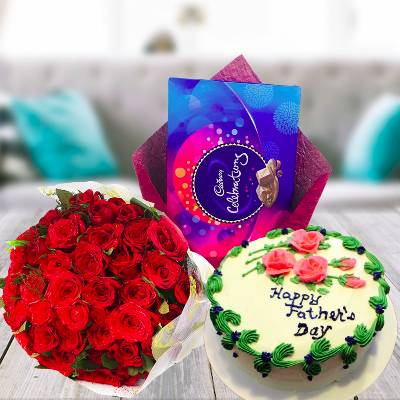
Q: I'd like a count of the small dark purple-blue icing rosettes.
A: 12